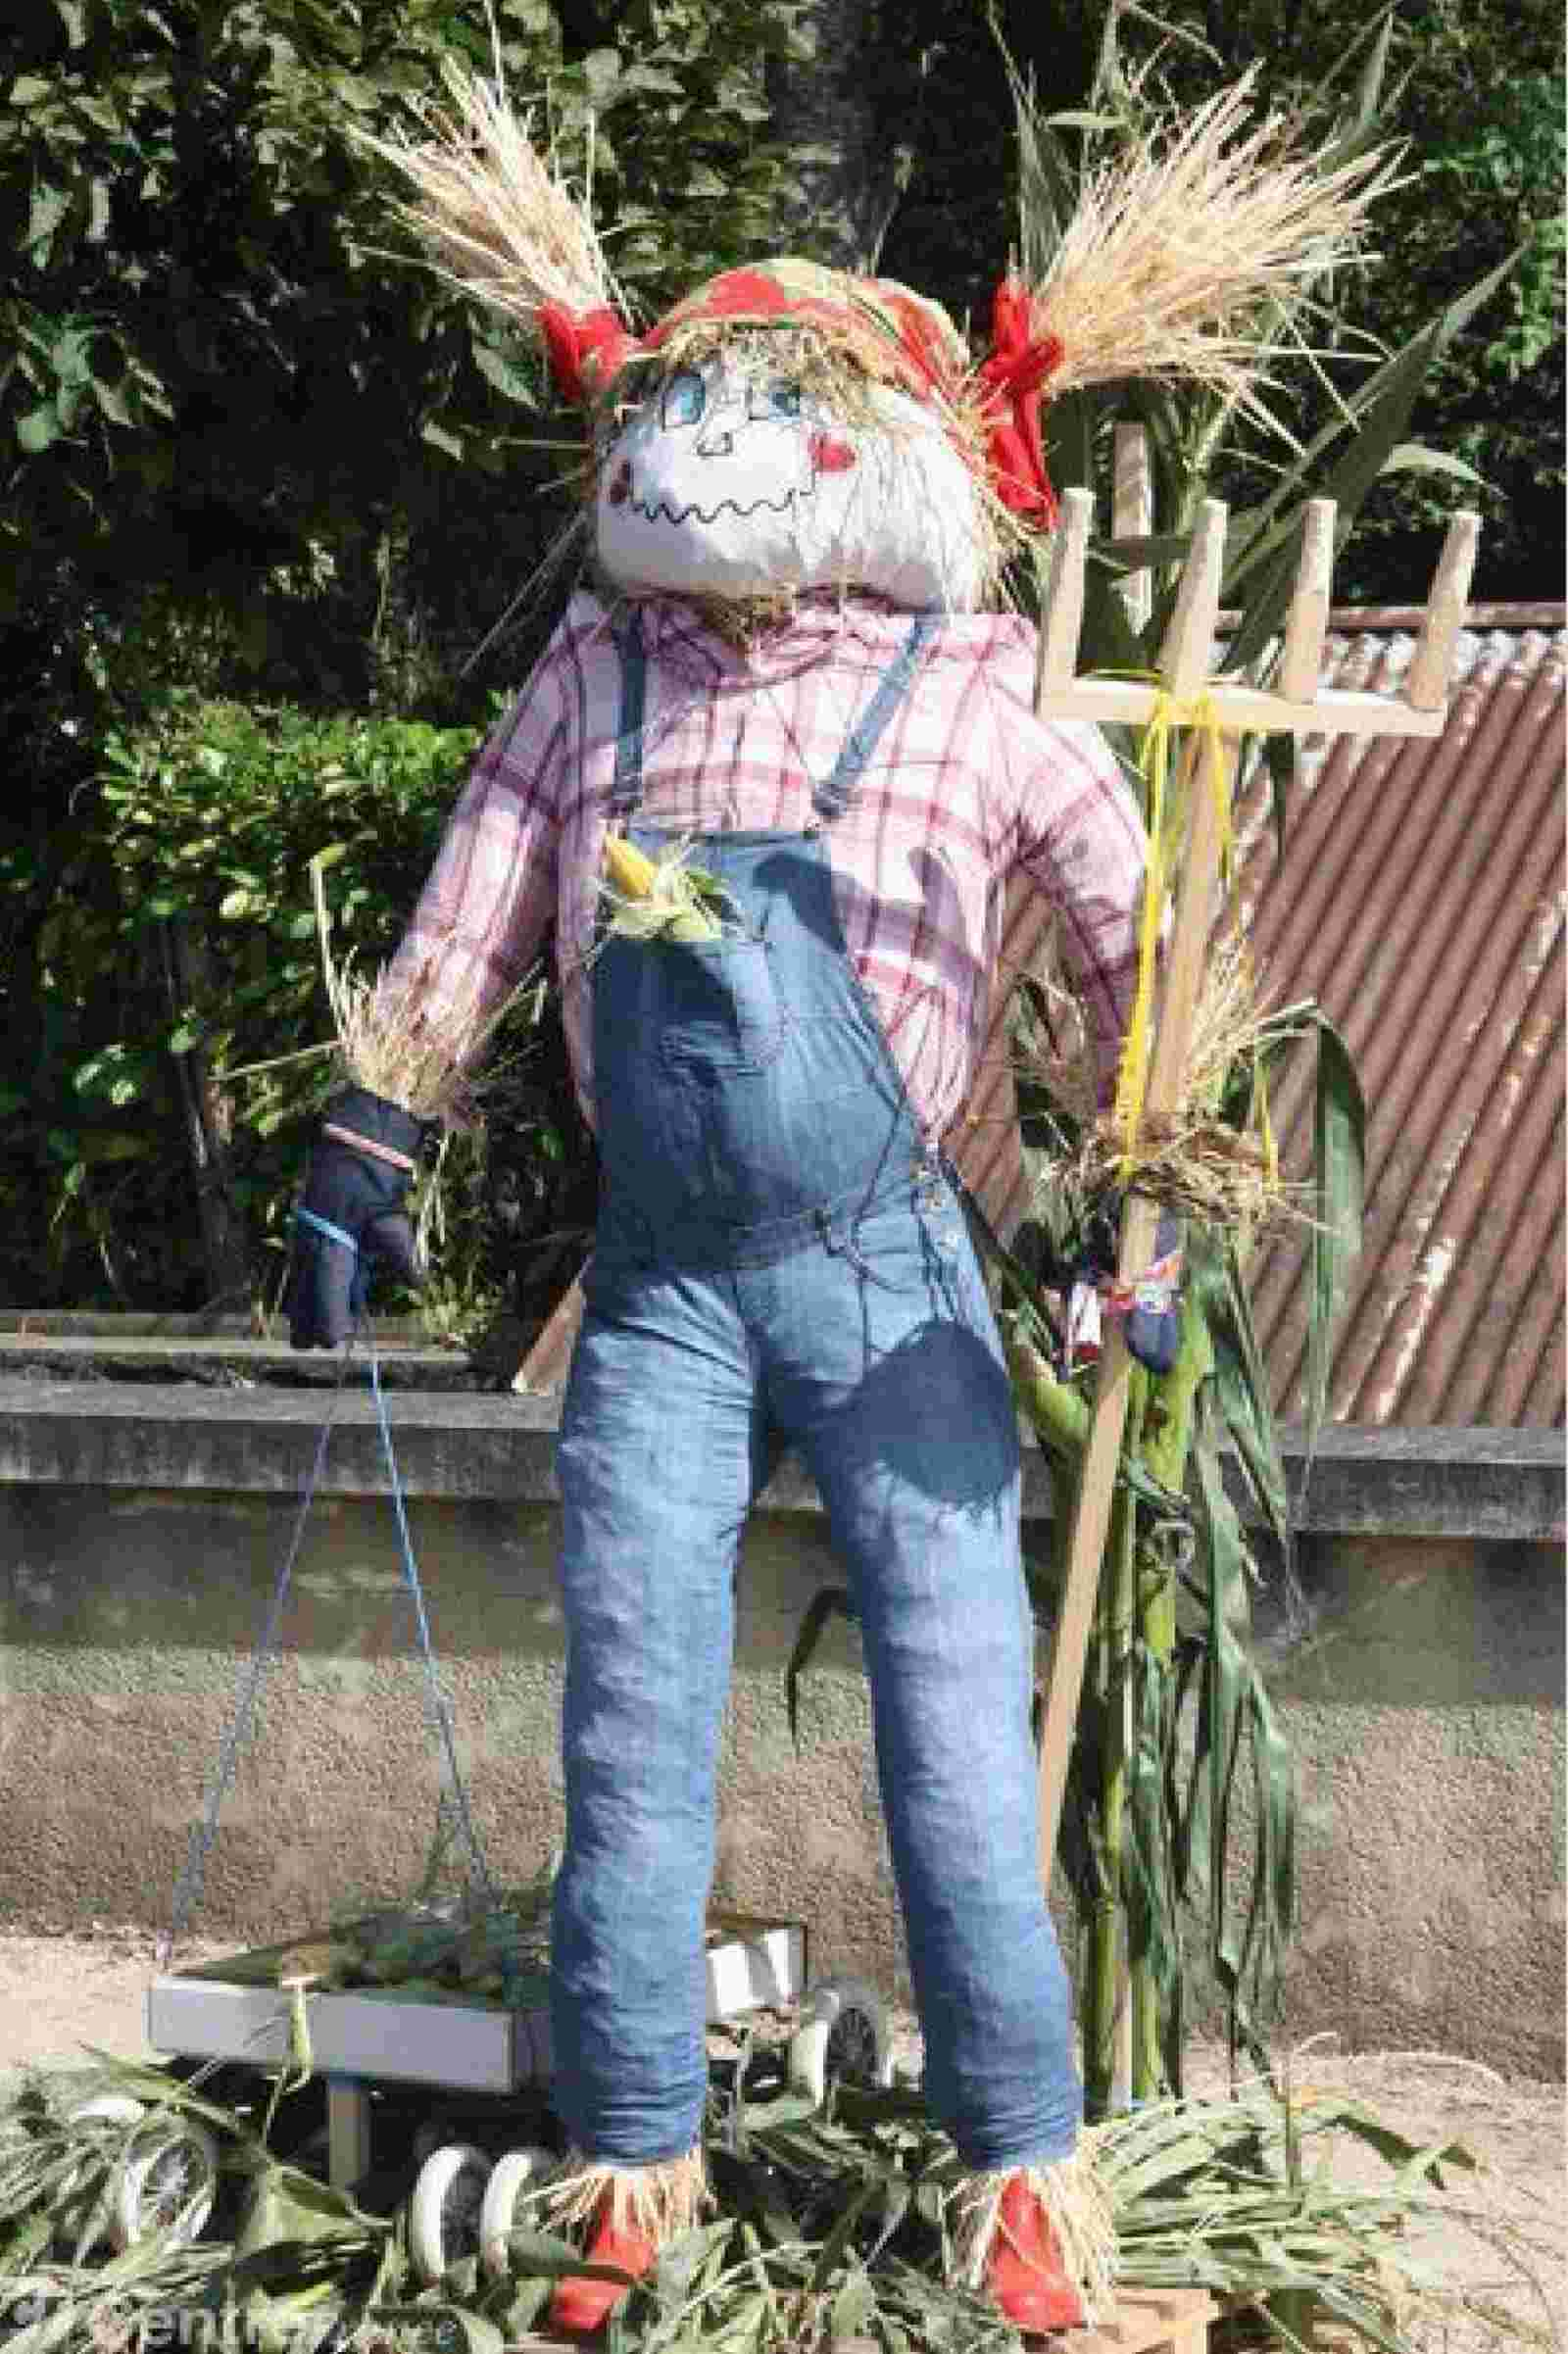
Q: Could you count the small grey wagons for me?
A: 1